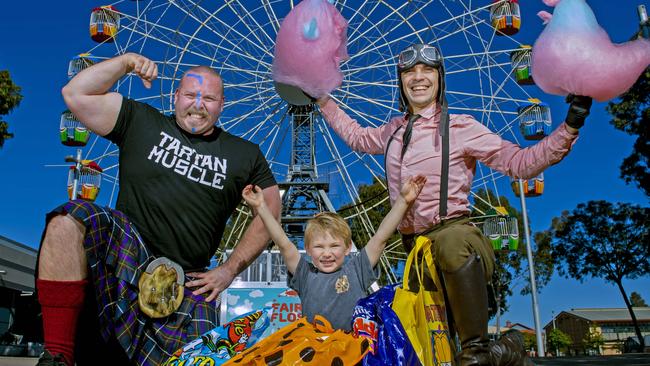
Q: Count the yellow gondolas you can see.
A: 4